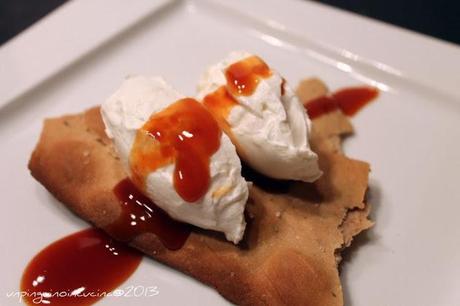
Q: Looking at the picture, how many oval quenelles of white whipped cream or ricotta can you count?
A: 2